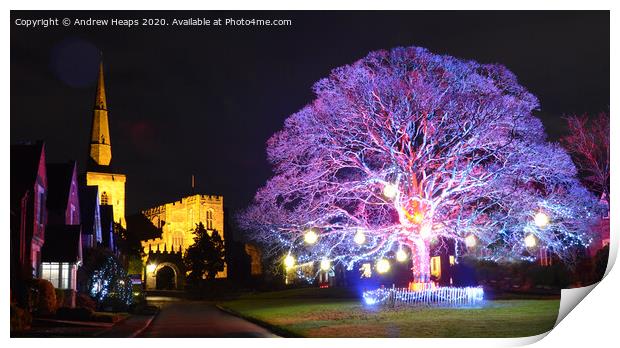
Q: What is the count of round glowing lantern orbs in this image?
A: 10